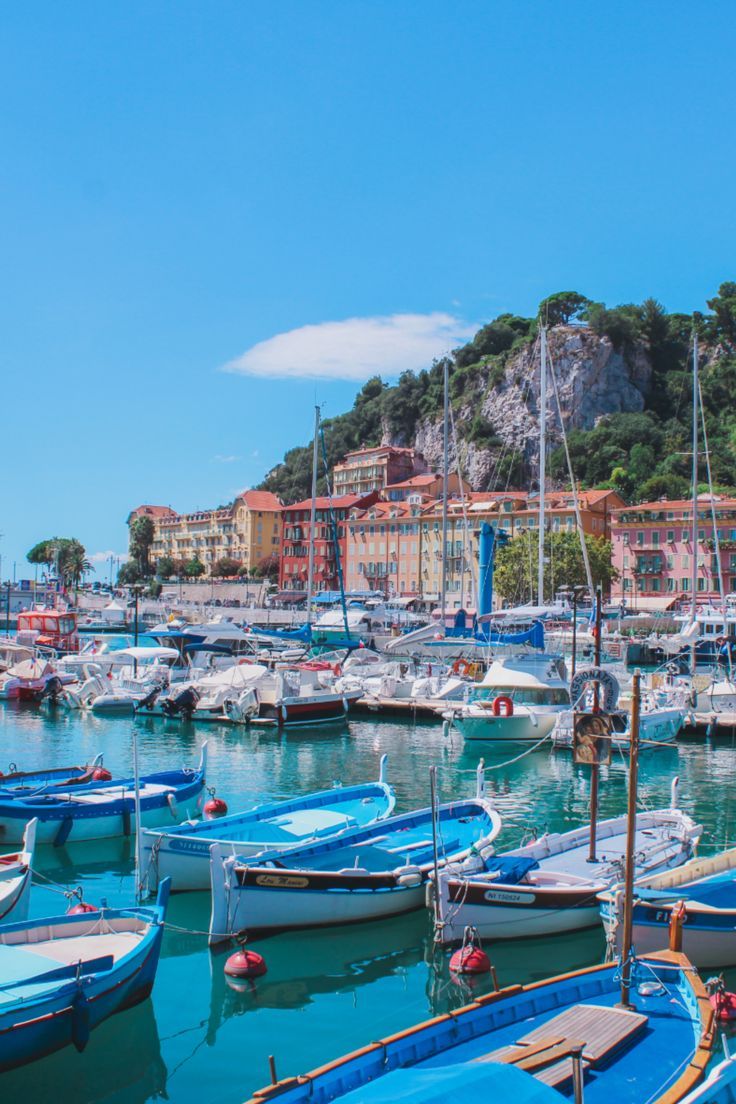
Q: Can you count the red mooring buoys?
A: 6